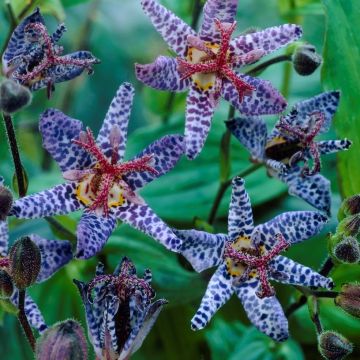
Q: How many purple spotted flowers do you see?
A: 7